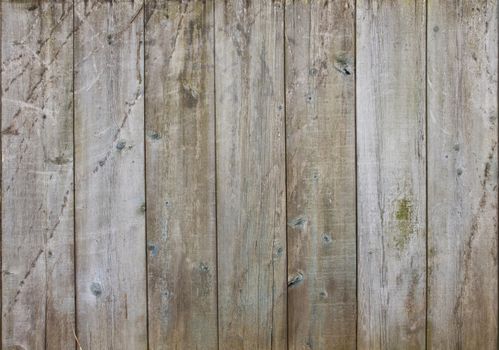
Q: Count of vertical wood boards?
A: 7